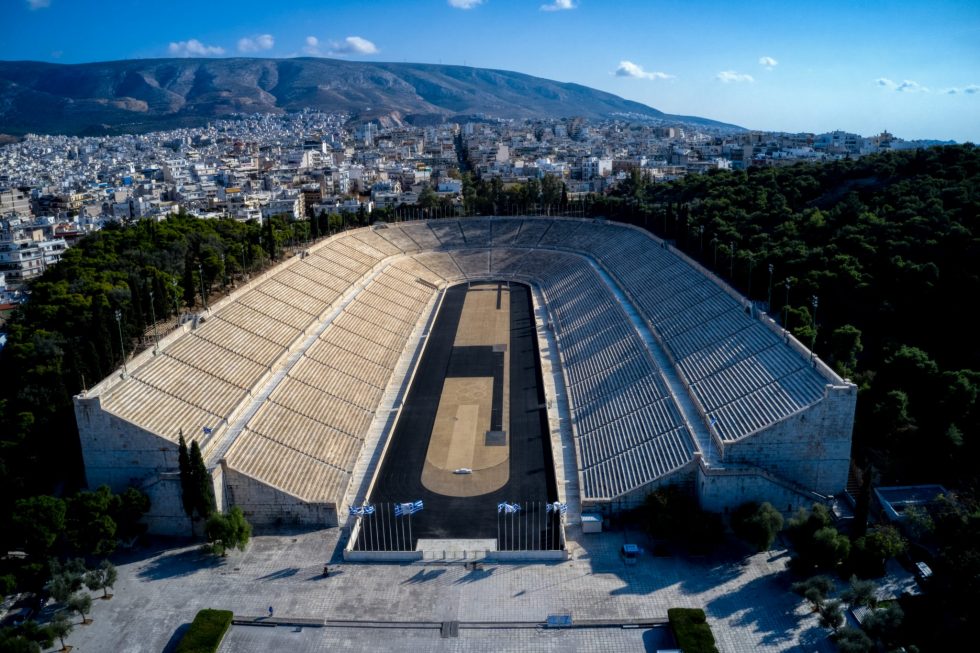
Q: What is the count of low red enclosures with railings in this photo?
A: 0